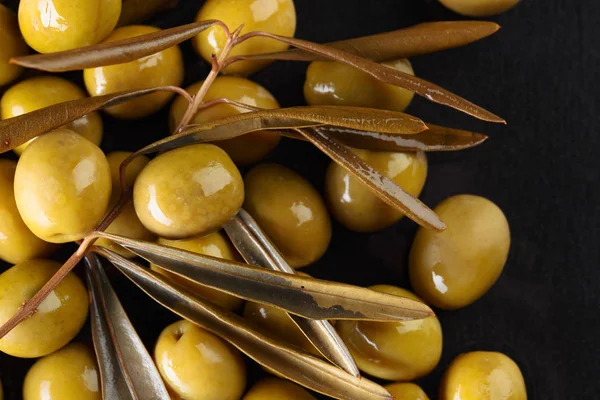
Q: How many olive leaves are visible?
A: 11